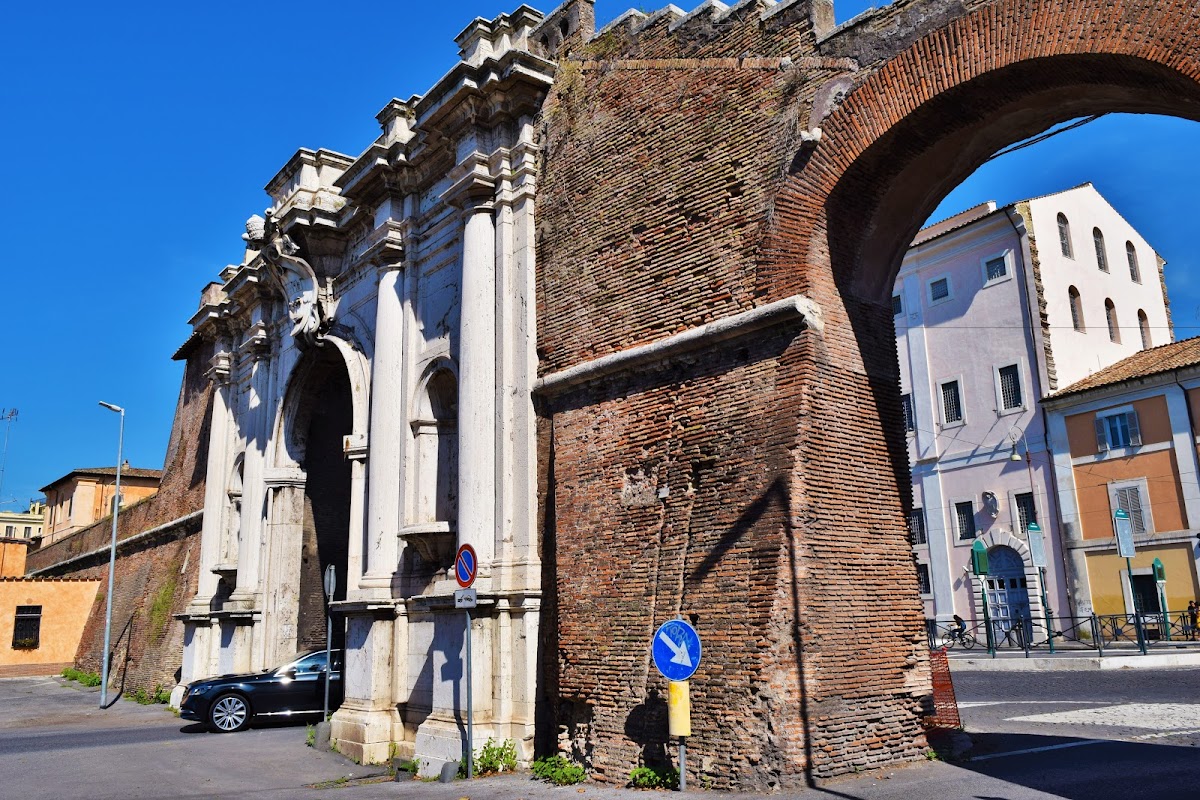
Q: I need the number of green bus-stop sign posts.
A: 4